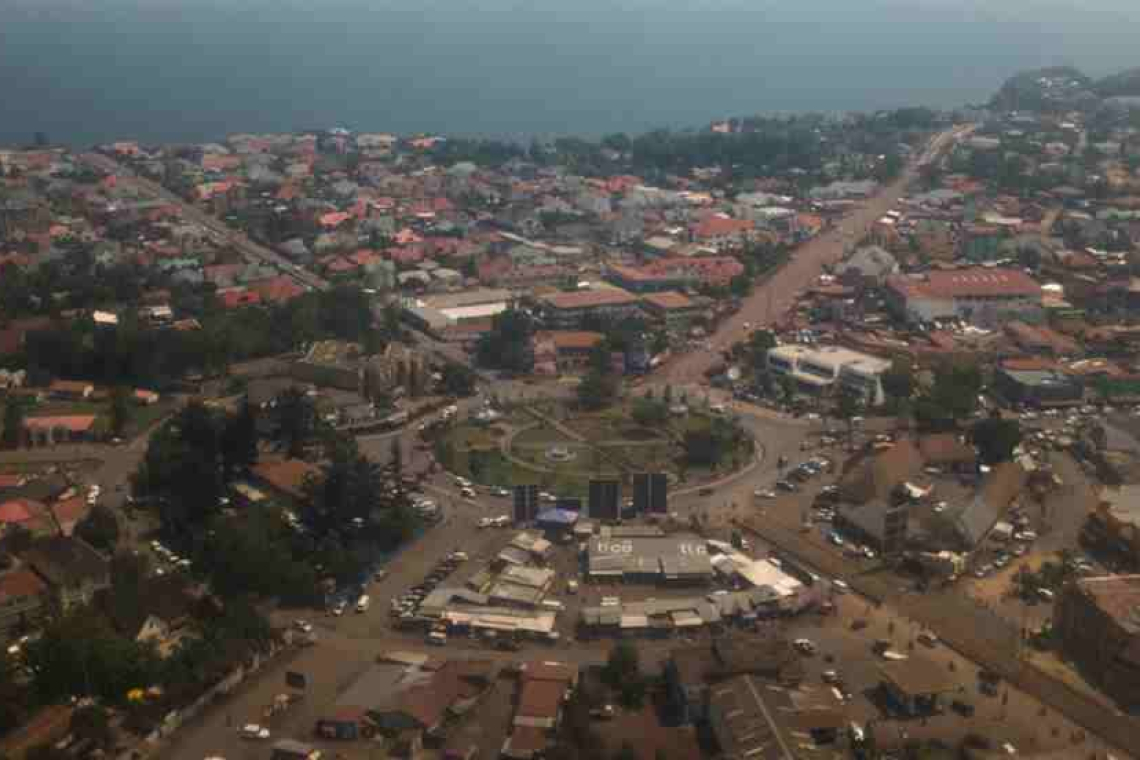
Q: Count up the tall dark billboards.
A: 3